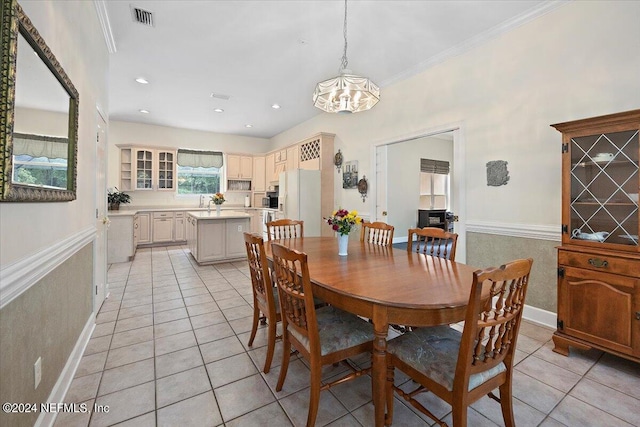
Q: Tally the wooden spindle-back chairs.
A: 6